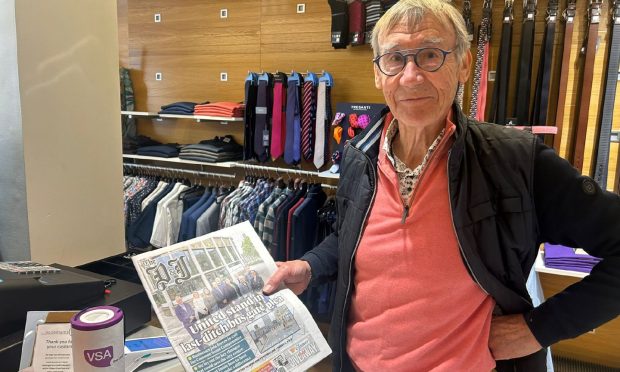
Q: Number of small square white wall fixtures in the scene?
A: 5